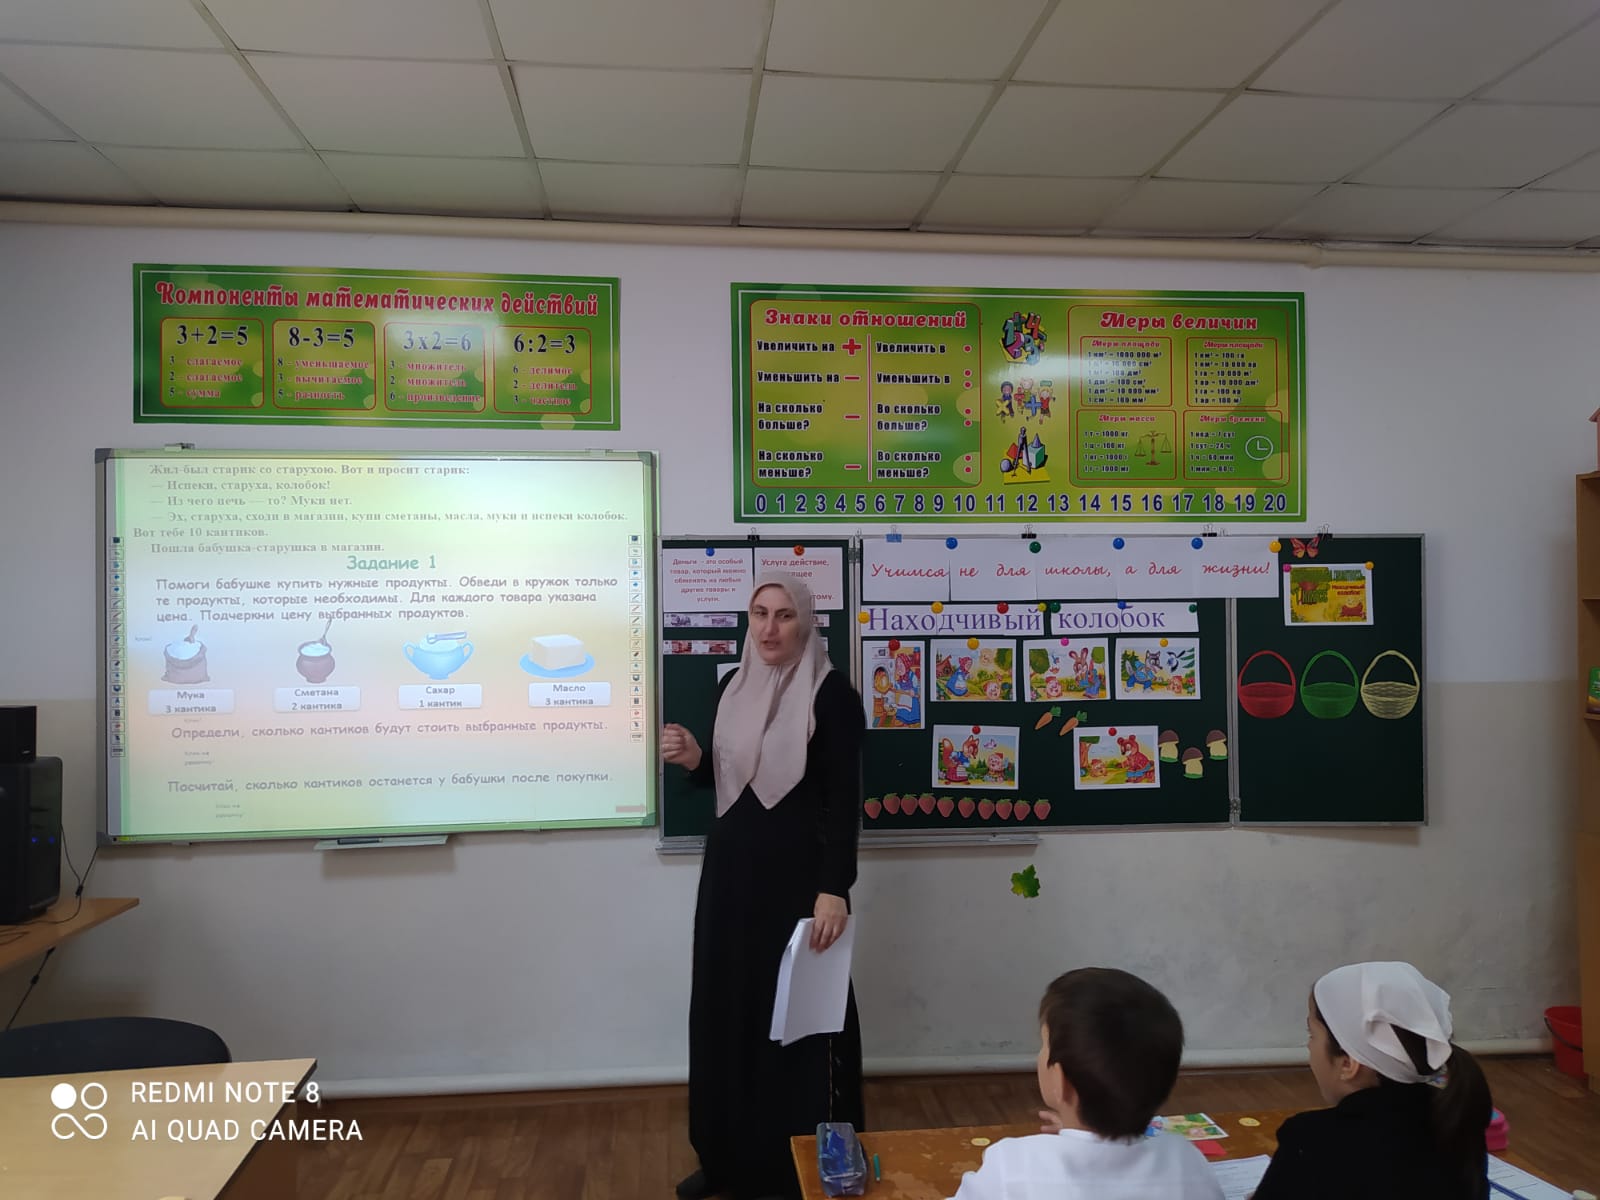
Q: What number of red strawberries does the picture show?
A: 10